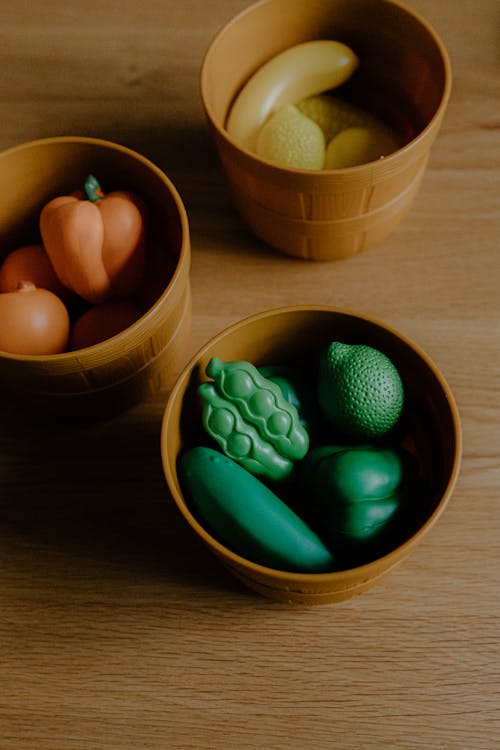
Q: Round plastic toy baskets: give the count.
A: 3